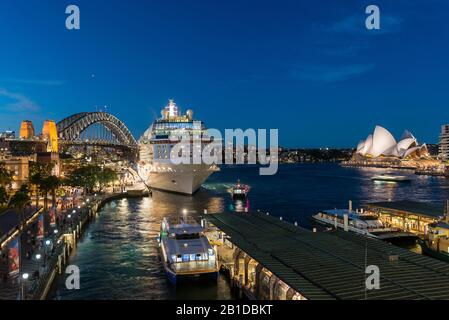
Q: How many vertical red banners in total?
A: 3